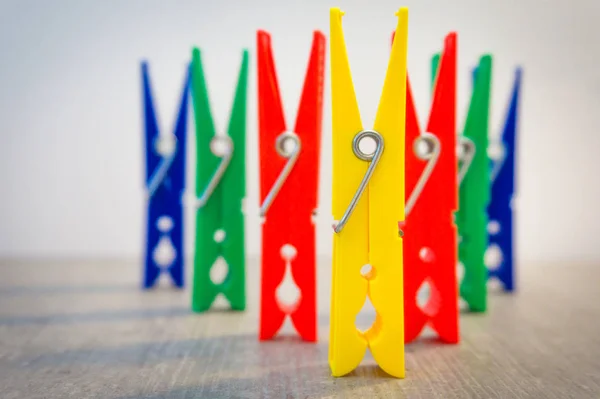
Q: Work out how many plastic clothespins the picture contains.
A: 7